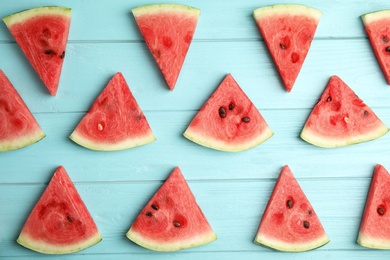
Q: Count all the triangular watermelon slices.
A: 12